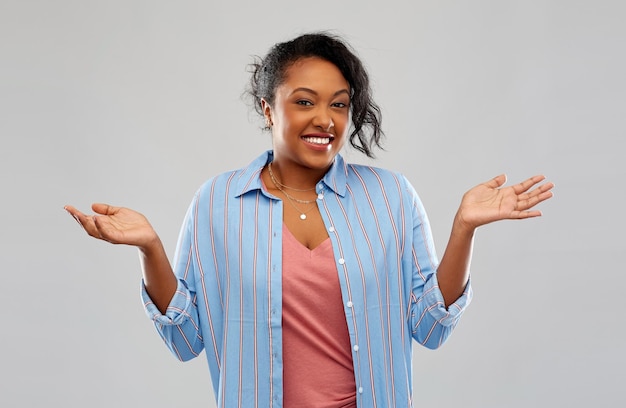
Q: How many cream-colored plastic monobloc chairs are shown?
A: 0